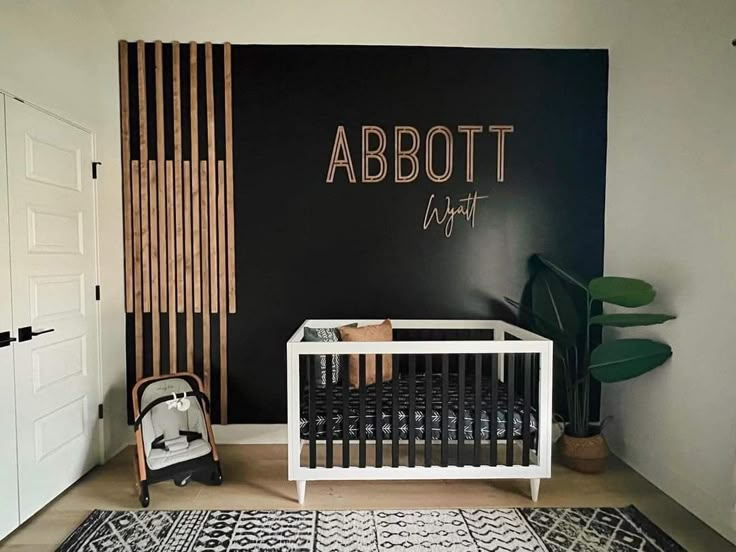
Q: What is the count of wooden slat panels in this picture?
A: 13